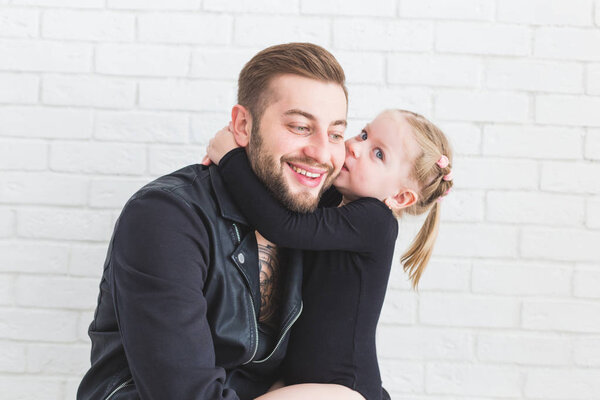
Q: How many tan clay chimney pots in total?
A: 0